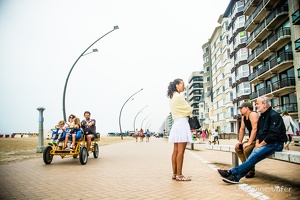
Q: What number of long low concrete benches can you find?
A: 1